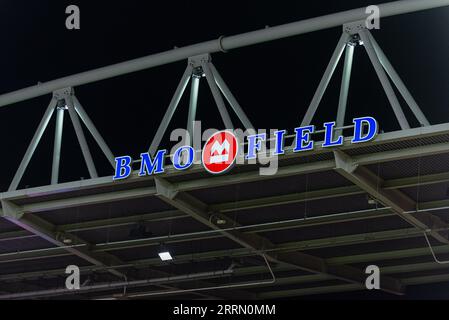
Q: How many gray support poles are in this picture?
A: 12